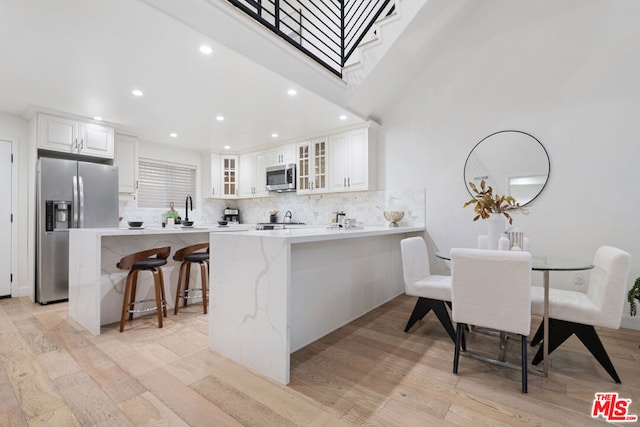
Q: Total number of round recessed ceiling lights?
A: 9